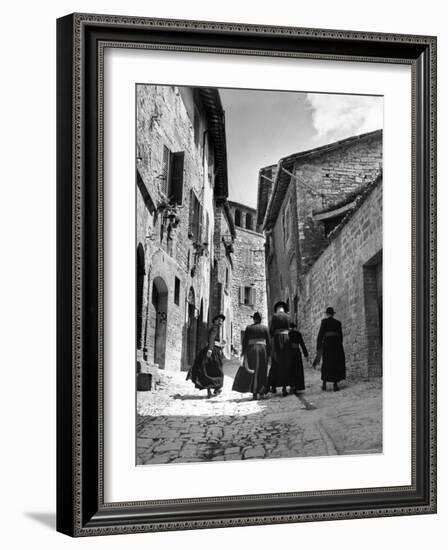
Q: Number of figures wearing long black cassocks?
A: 5